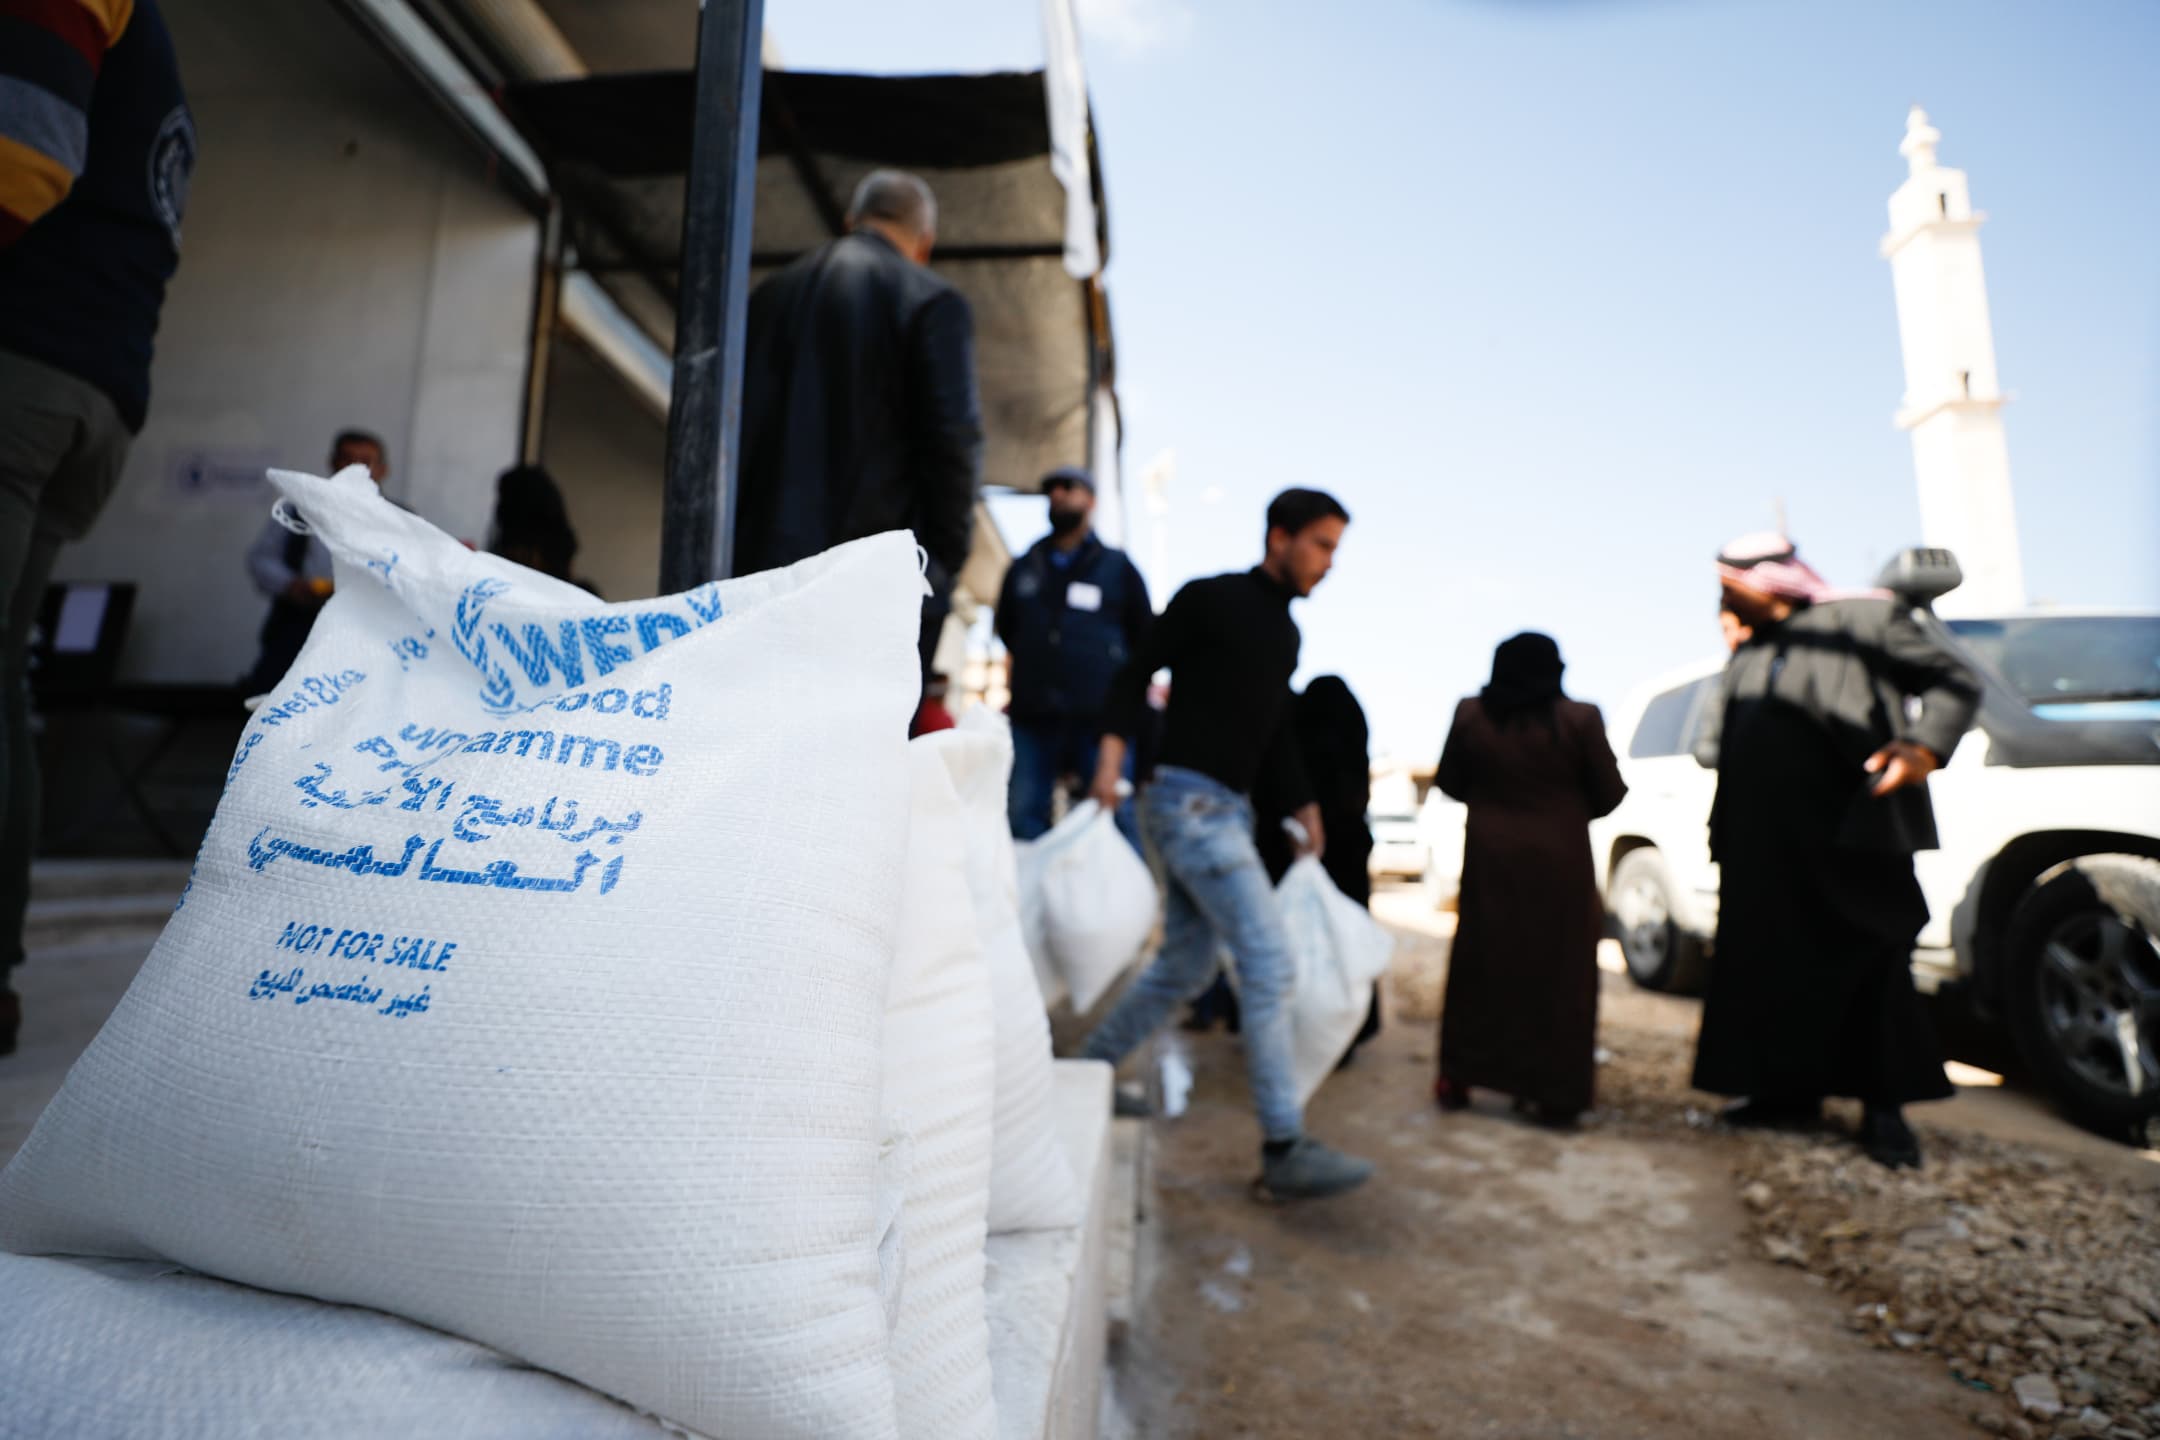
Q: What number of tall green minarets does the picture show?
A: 0